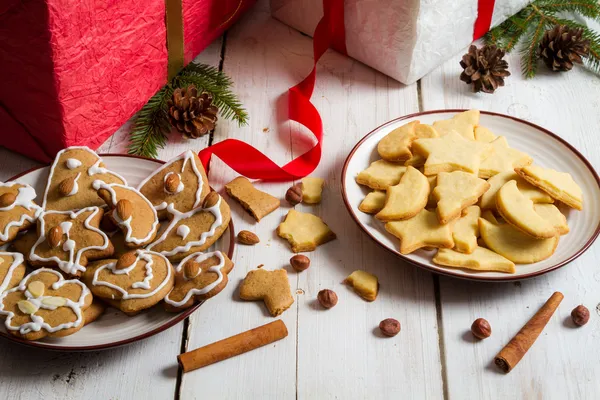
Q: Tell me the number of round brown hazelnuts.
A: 6